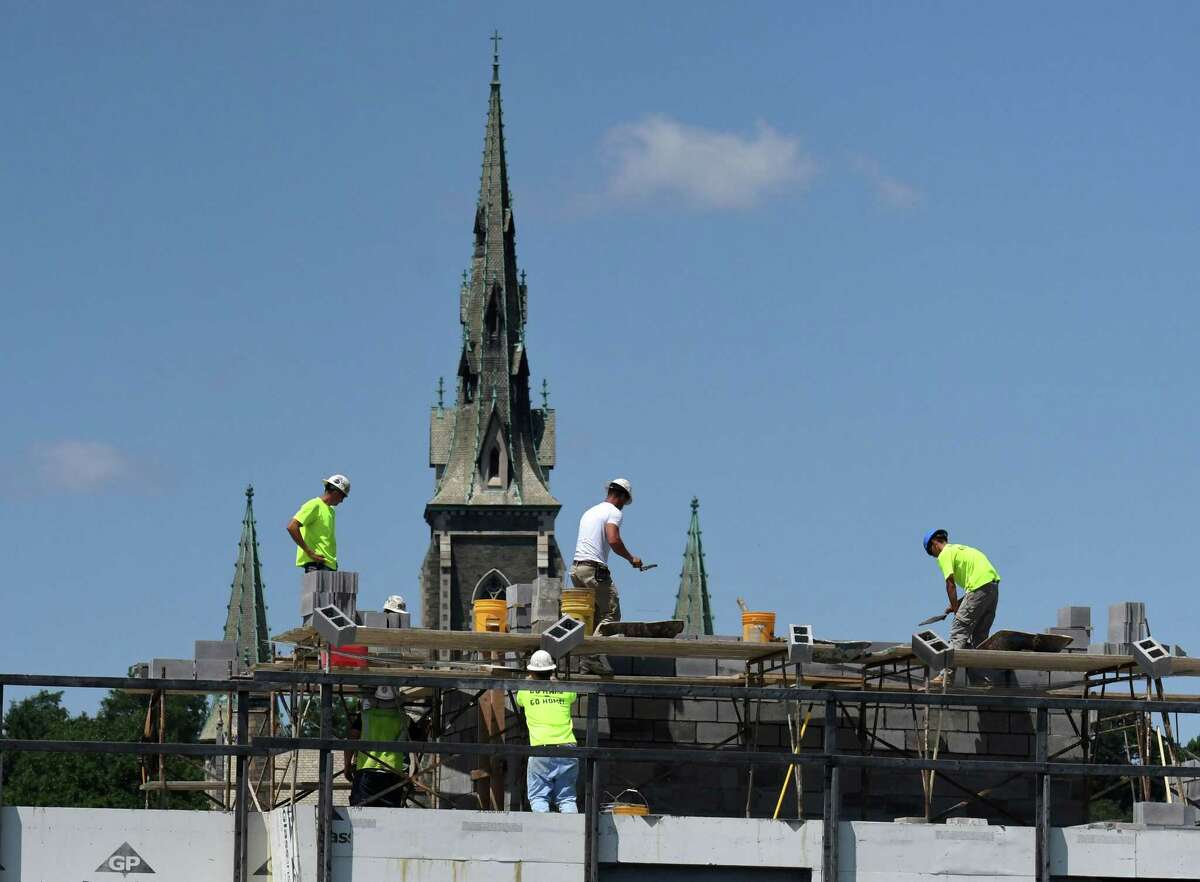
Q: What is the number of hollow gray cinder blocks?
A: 5